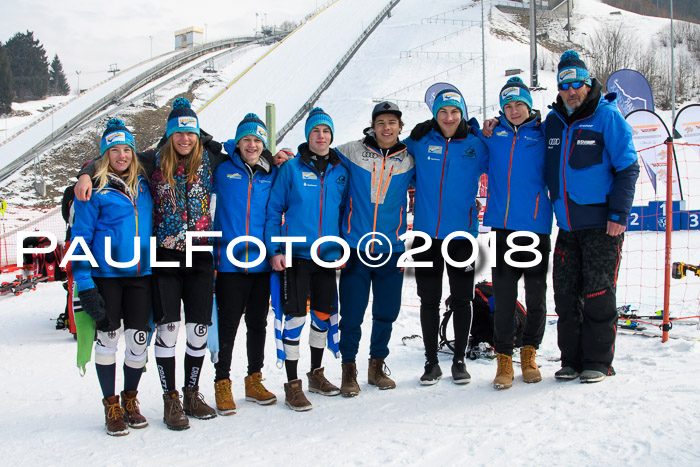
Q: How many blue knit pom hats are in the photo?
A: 7